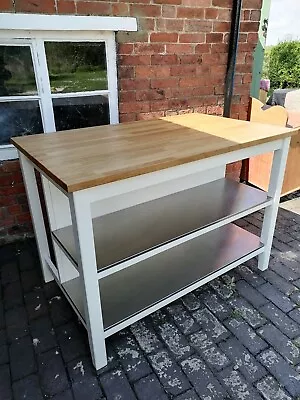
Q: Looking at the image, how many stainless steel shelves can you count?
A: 2